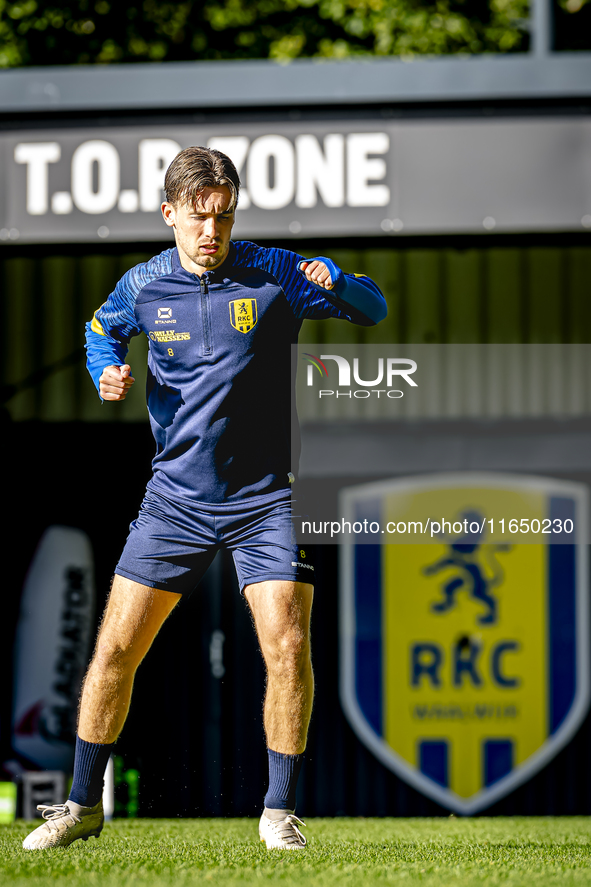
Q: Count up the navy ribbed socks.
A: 2